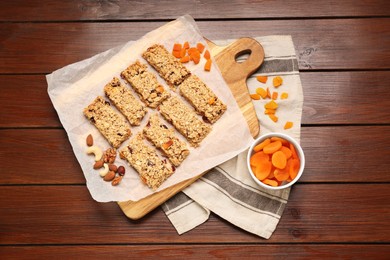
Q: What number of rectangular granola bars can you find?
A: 8